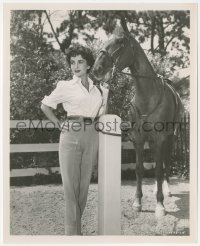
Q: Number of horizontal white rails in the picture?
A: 3